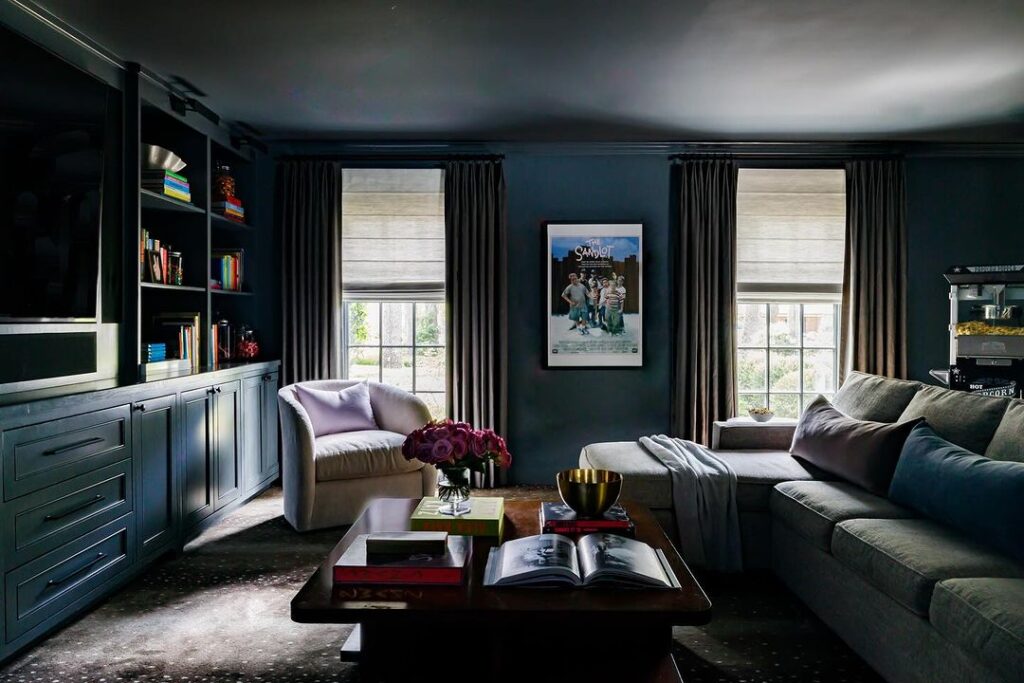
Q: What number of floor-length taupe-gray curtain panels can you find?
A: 4